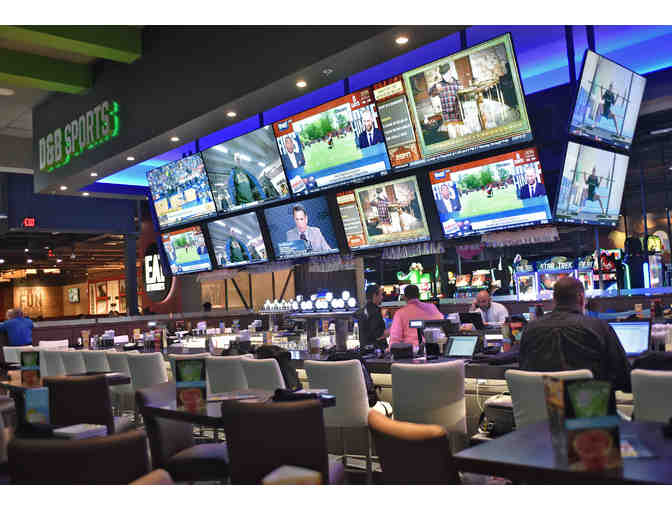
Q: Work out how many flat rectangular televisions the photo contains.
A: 11